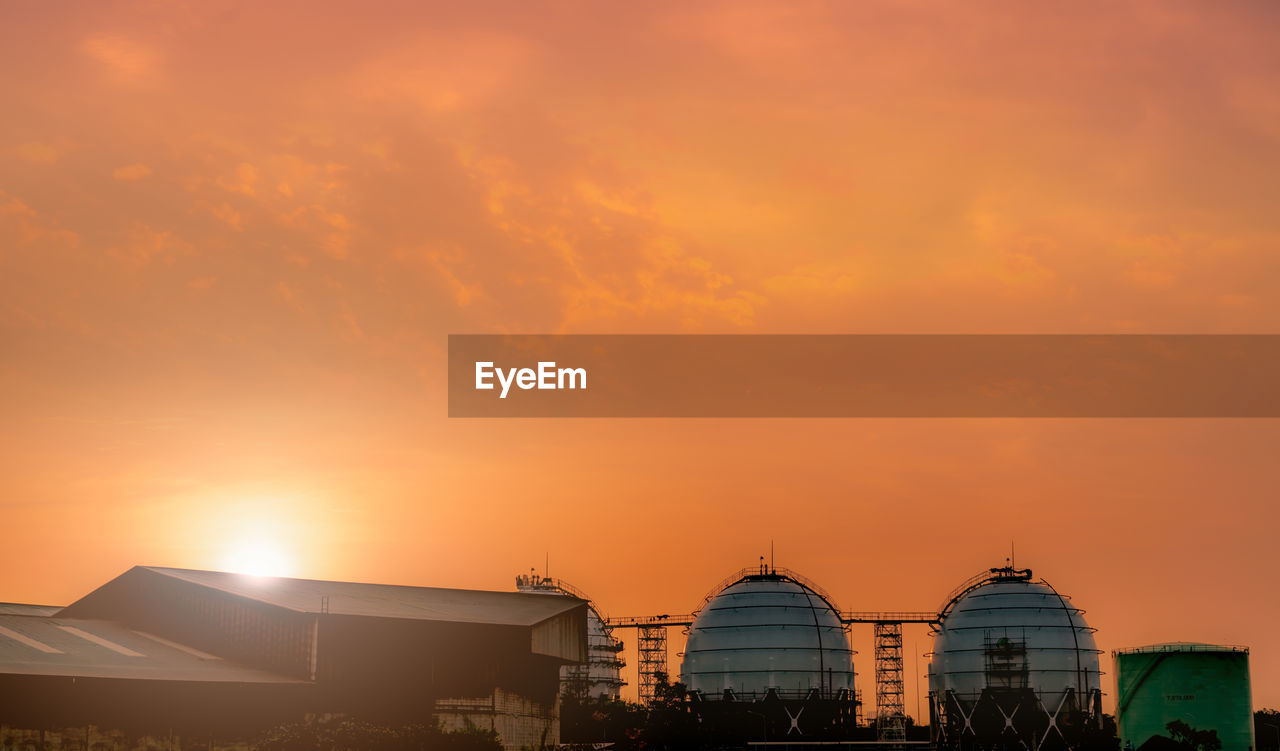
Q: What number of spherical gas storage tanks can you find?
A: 3